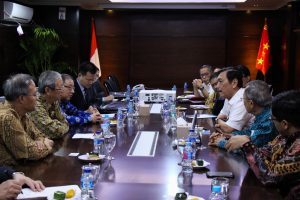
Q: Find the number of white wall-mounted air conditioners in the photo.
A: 1